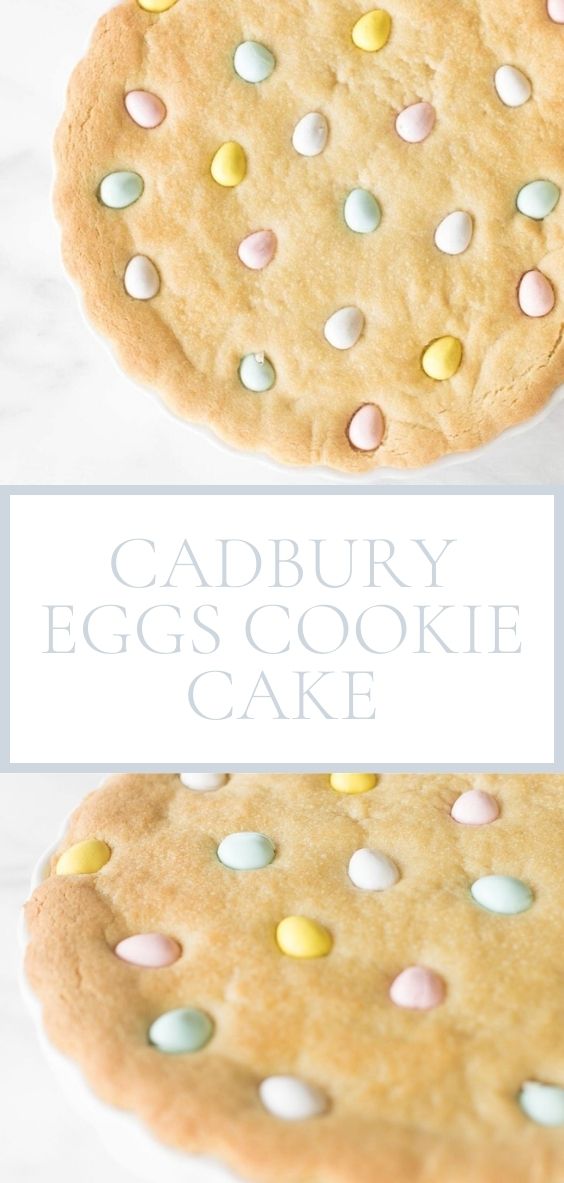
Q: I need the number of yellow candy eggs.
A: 7